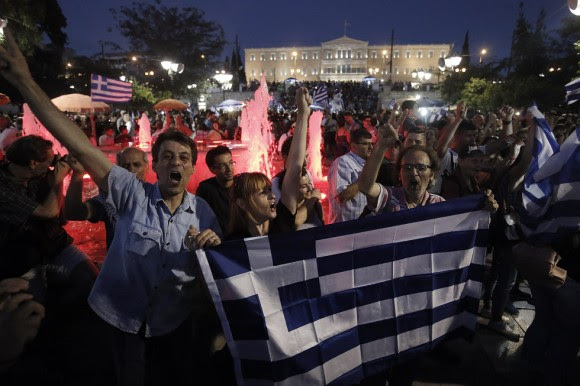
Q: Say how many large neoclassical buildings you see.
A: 1